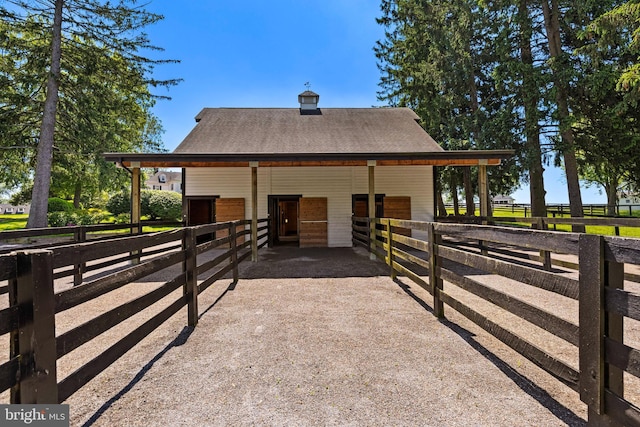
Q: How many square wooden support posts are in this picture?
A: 4